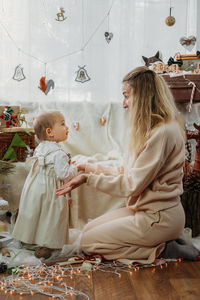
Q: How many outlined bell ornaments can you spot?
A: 2